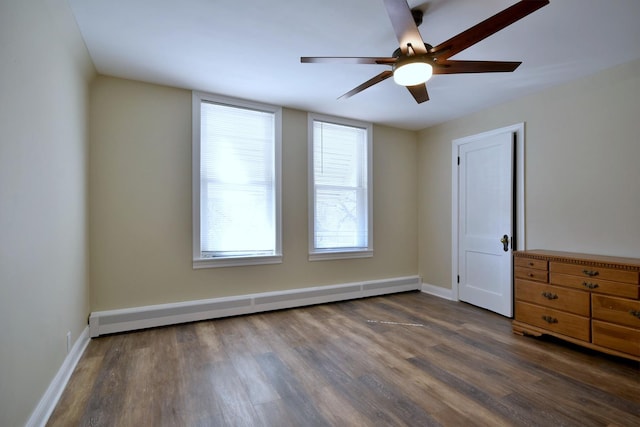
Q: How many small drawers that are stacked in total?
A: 2